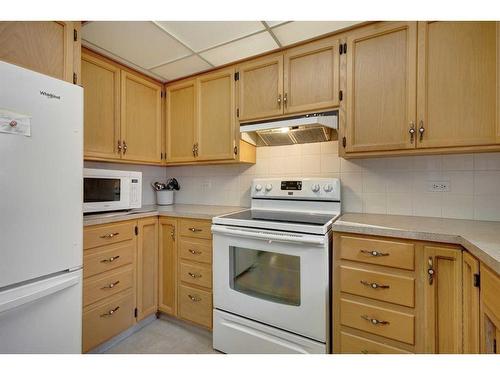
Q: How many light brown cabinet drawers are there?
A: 12